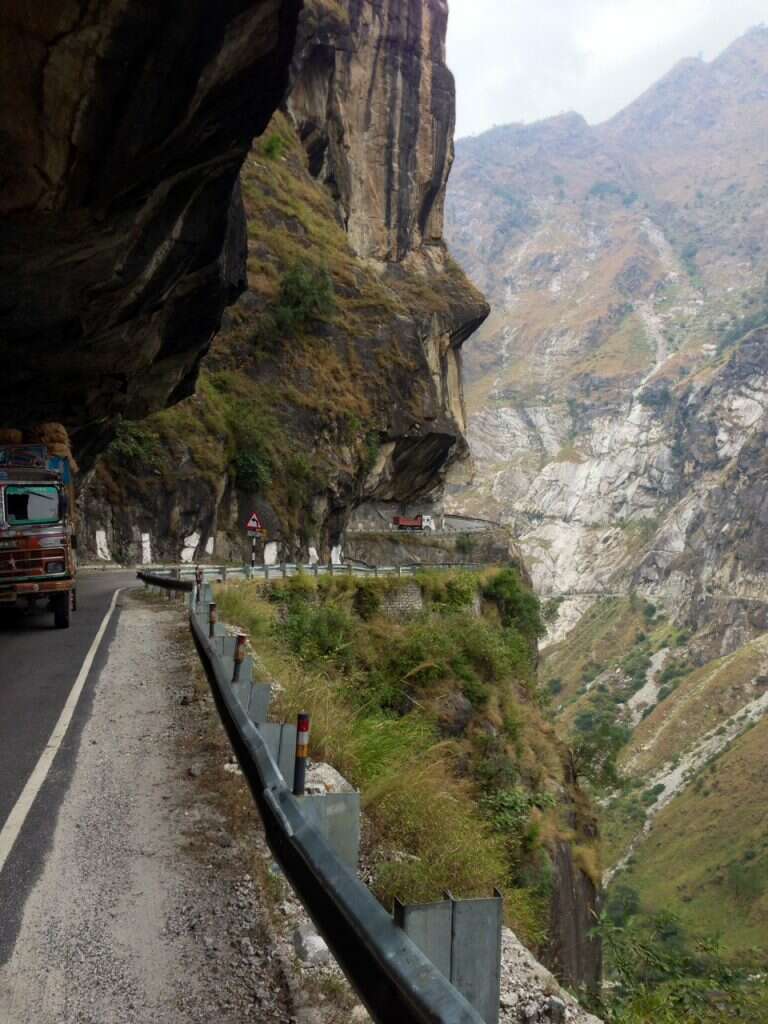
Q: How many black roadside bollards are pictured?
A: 4